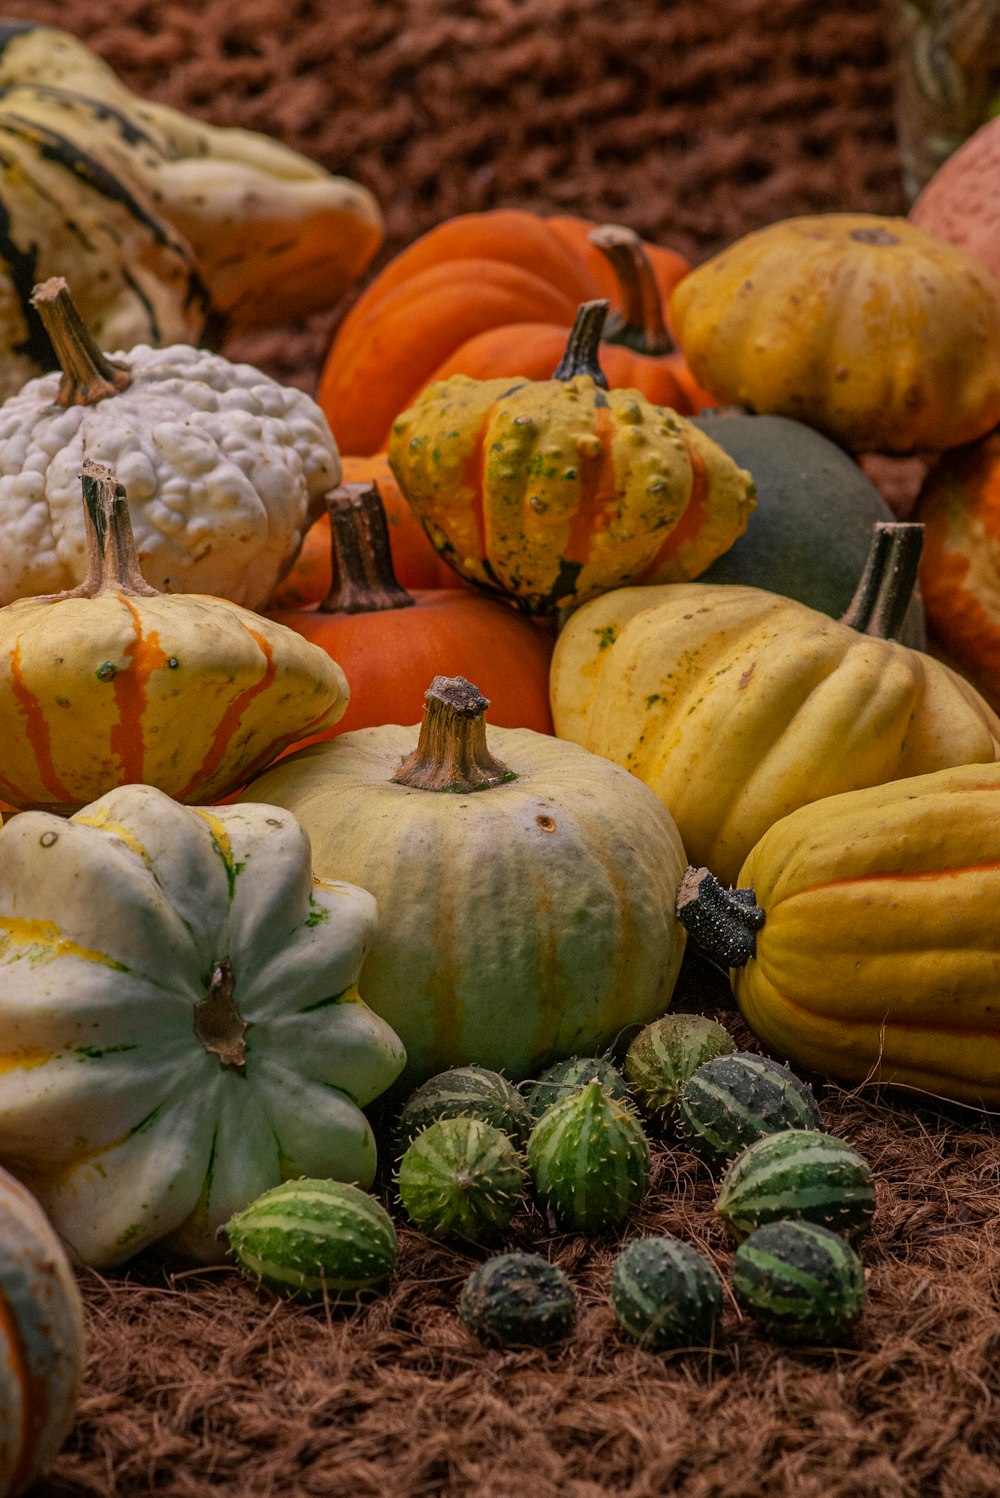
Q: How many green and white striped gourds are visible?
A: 11